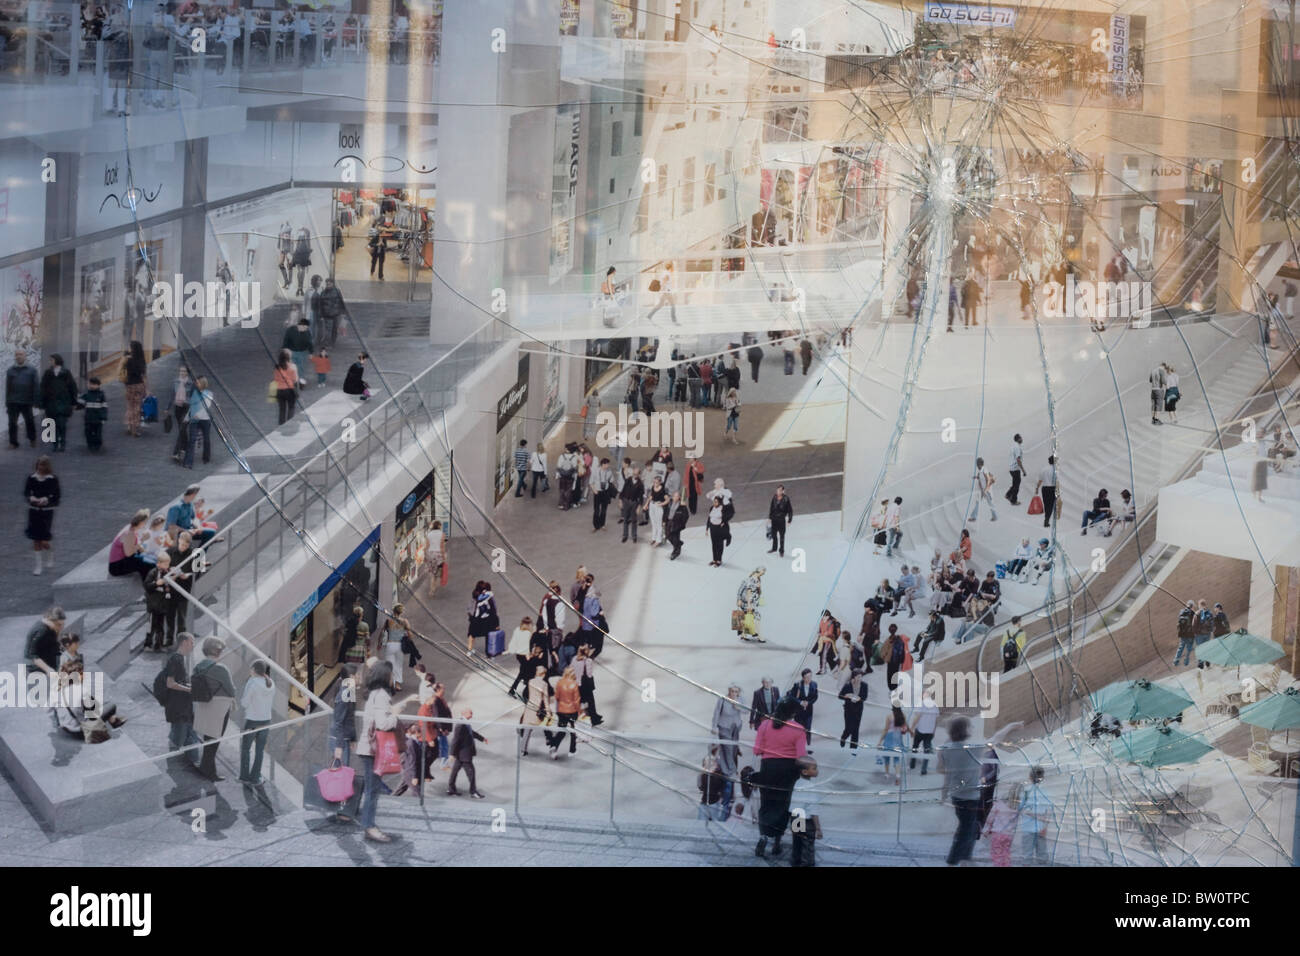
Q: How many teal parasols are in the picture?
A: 4